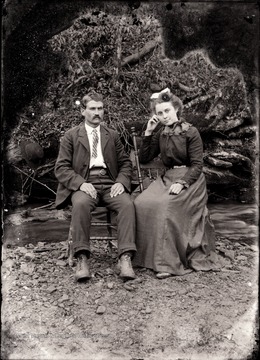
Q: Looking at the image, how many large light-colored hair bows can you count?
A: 1